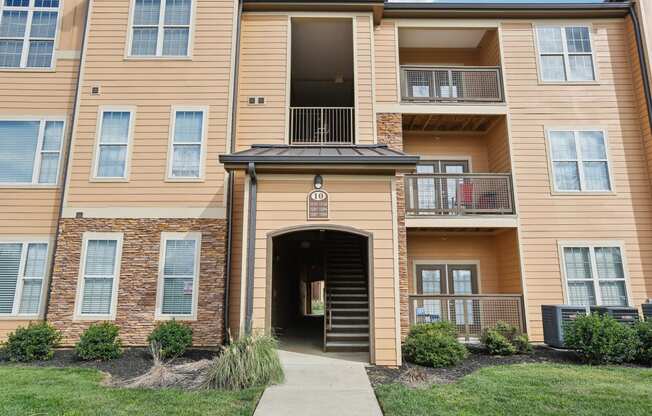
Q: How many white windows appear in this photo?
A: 11